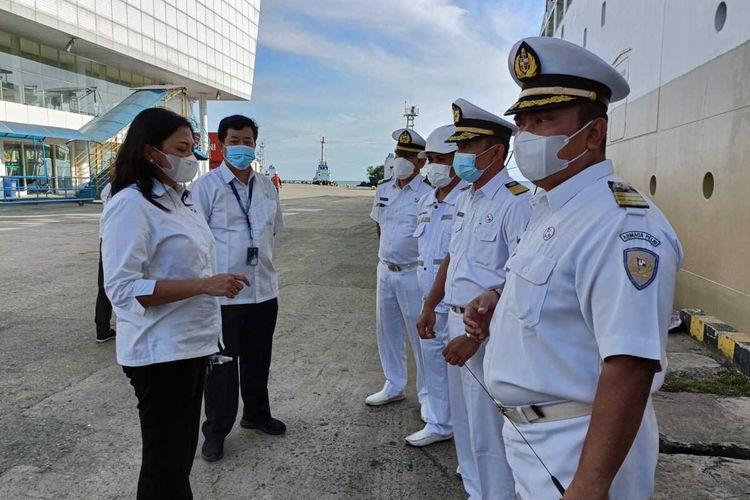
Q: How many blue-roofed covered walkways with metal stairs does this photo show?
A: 1